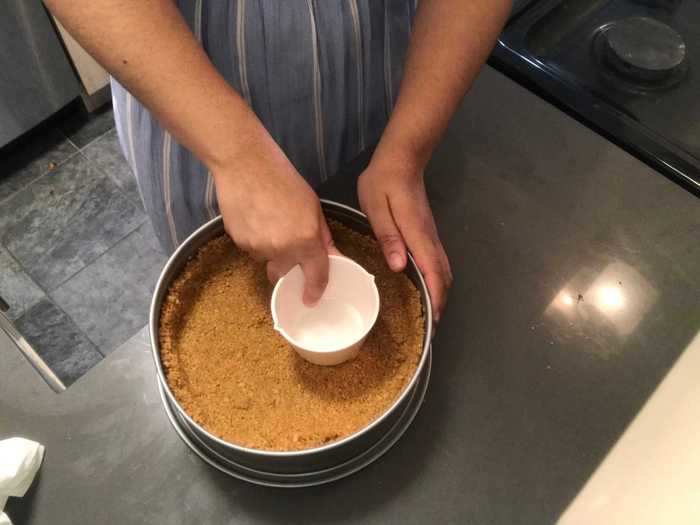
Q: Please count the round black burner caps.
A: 1